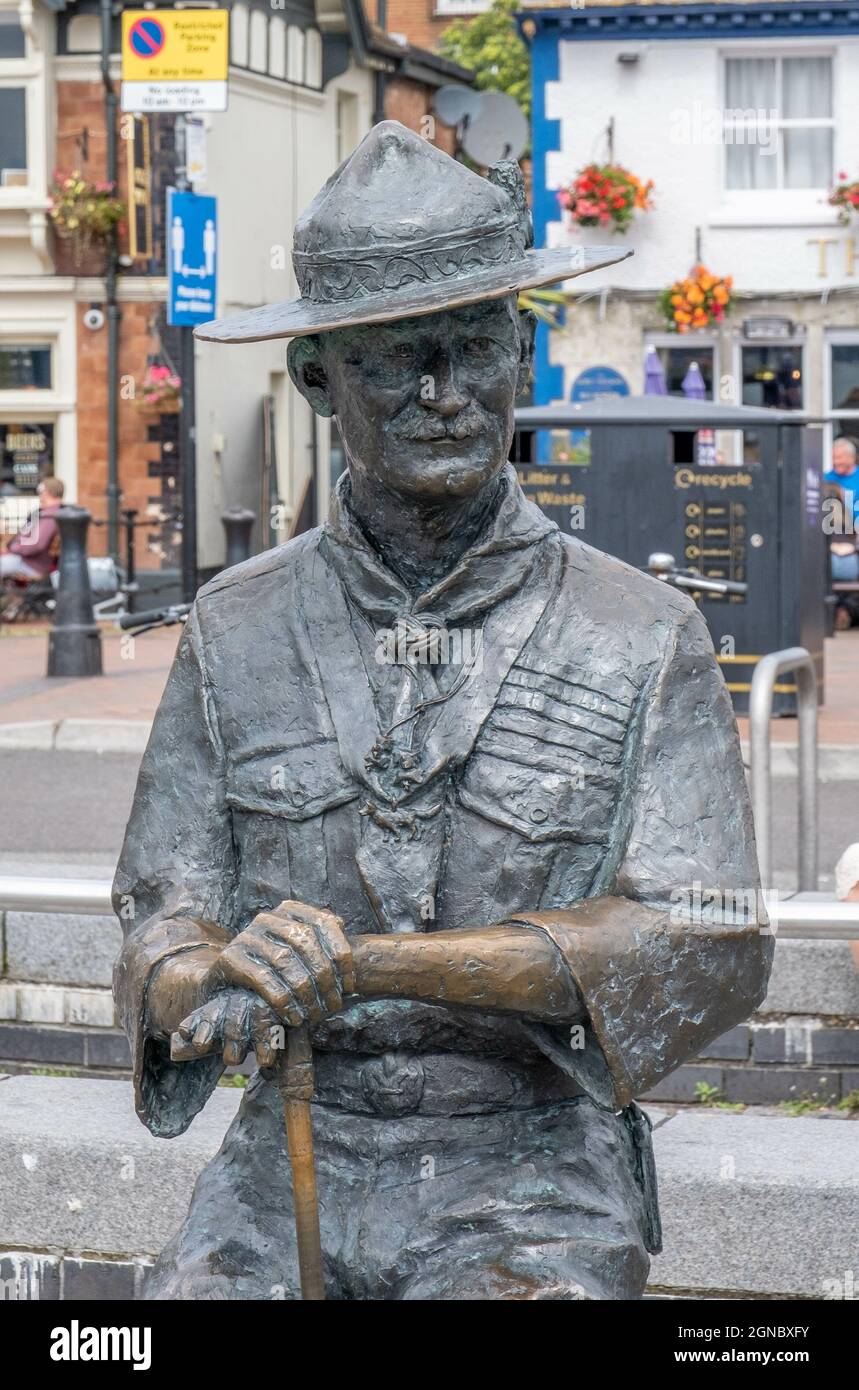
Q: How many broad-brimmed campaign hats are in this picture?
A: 1